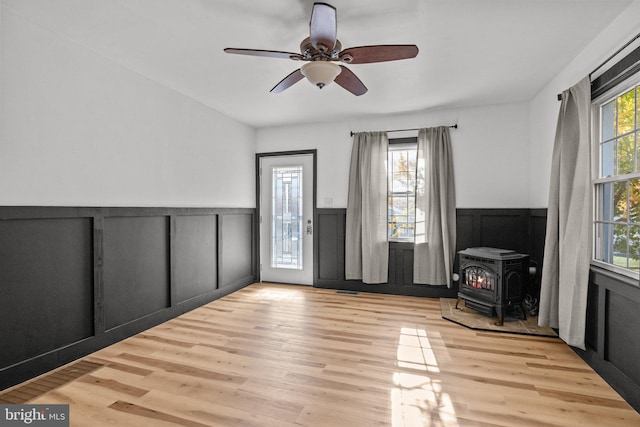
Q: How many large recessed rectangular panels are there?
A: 4